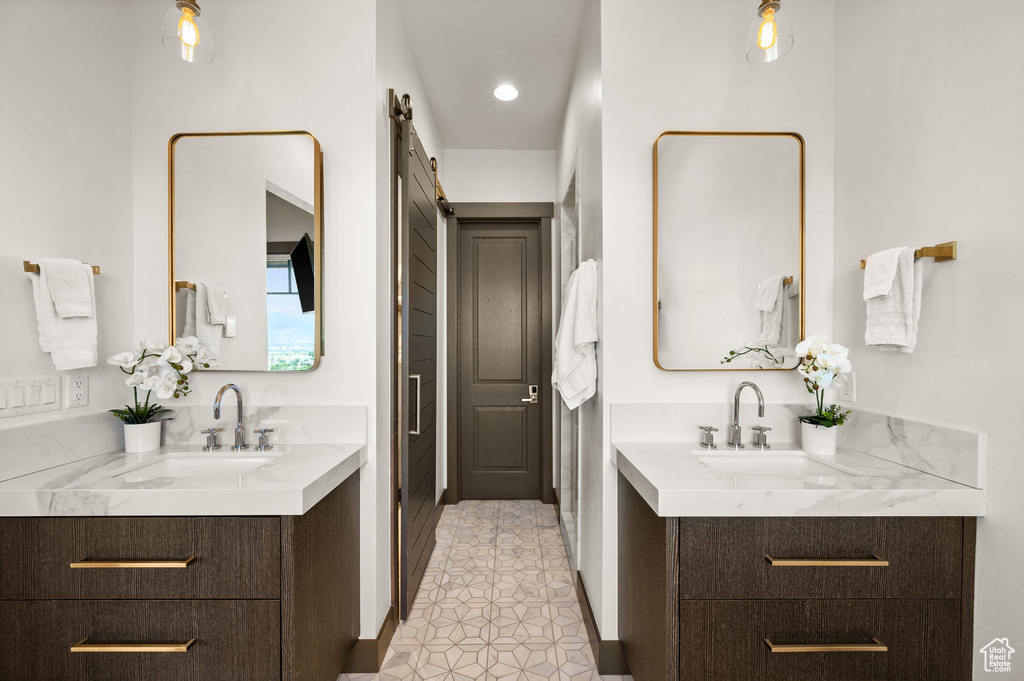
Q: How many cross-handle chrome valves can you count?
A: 4